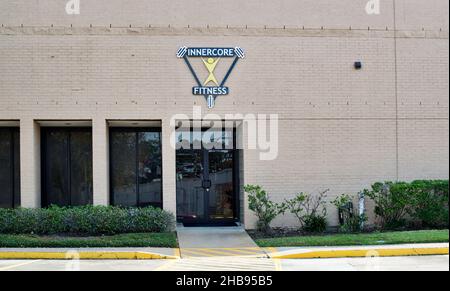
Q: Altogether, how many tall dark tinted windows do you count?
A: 3